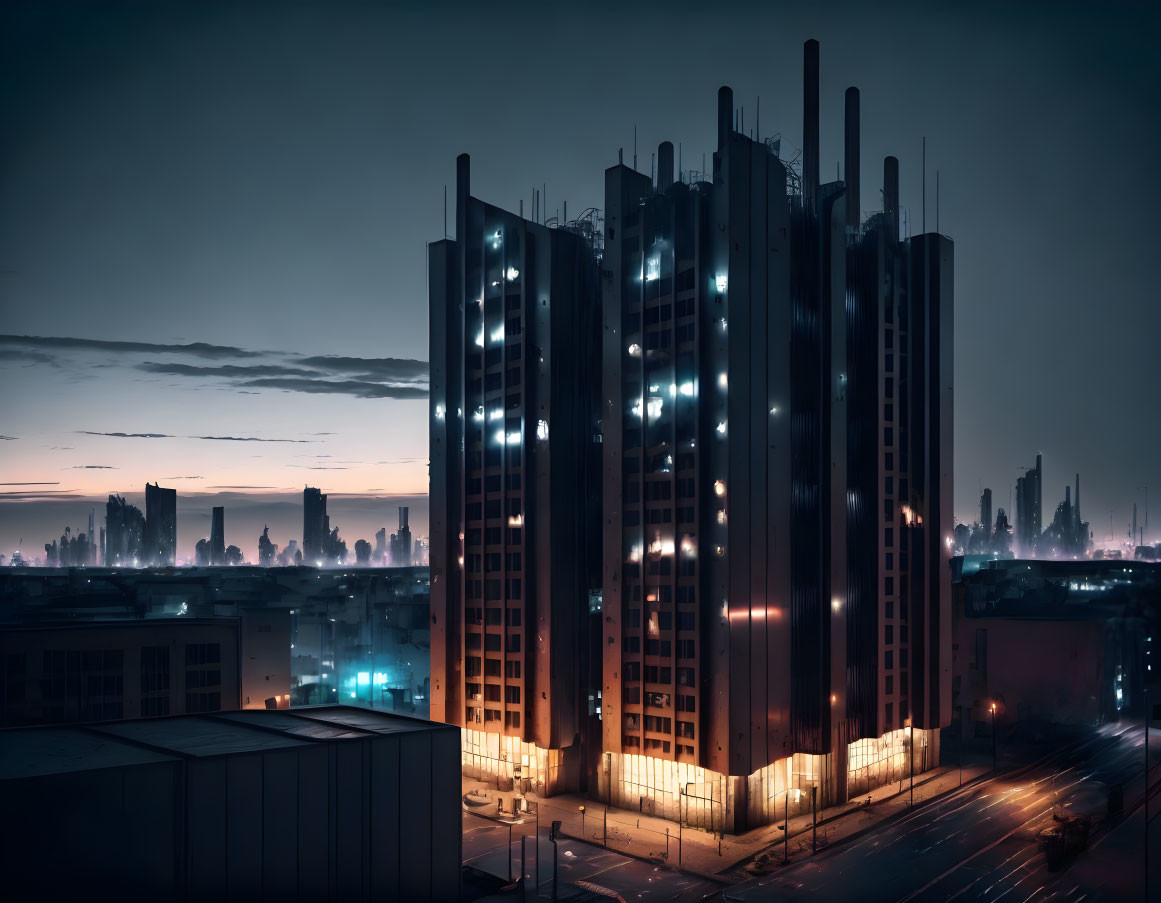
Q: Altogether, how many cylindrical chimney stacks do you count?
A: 6